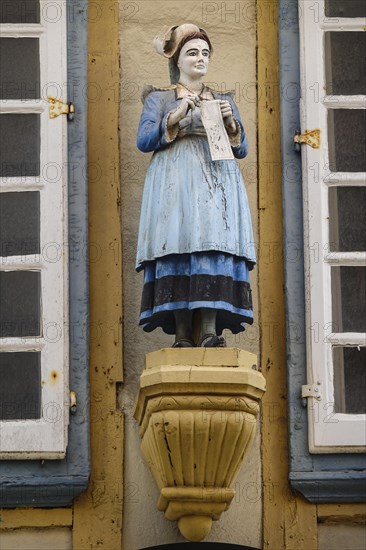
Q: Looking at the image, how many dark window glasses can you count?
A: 12